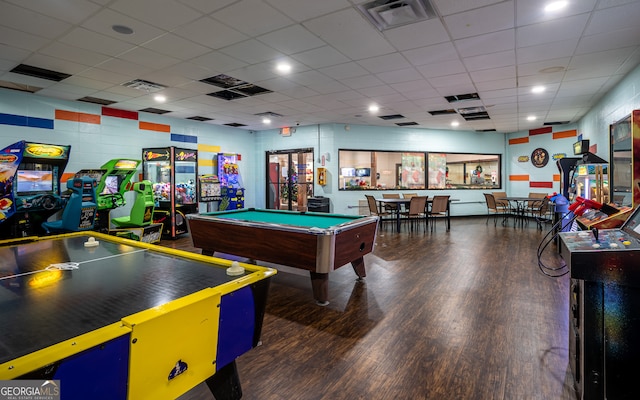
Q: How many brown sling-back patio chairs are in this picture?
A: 9